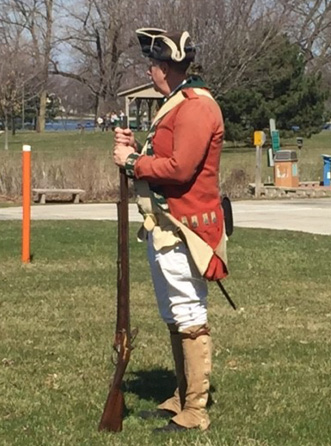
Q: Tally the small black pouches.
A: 1